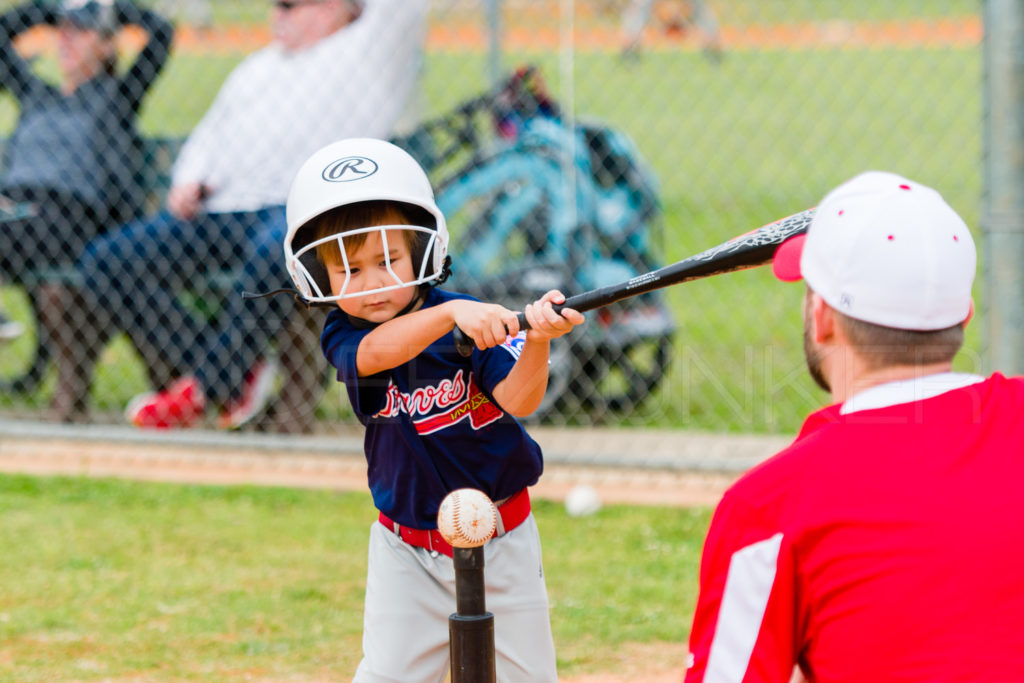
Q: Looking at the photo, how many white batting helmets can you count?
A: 1